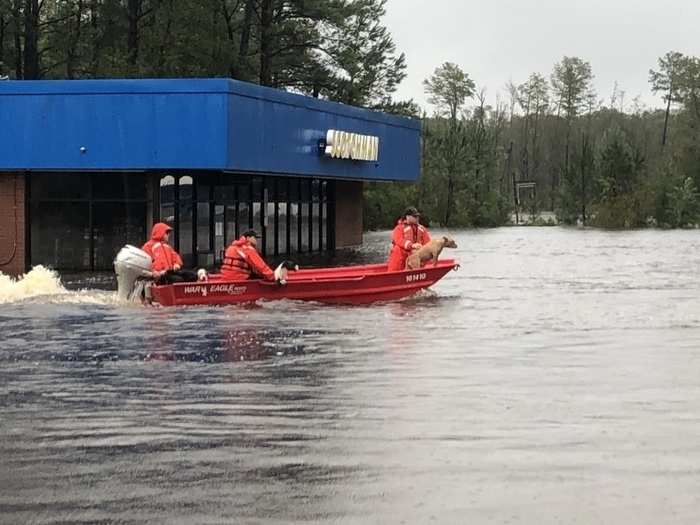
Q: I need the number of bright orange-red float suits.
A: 3